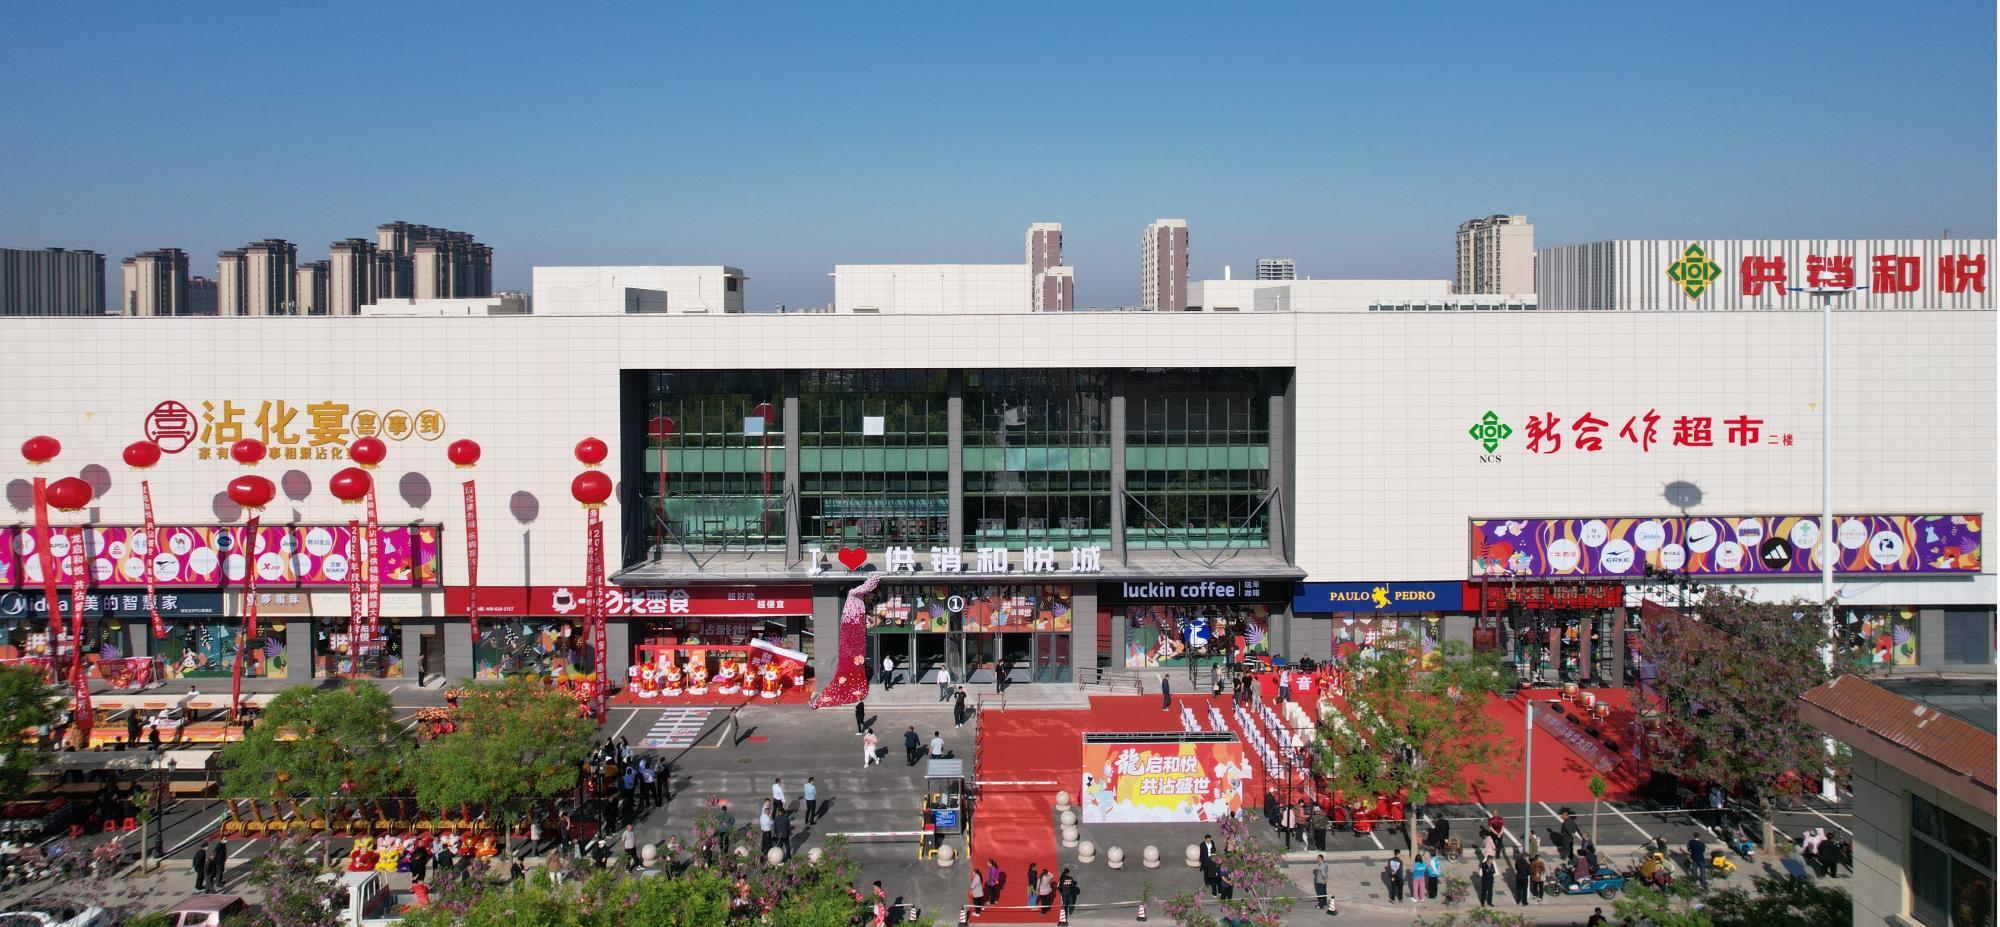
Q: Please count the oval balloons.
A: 10